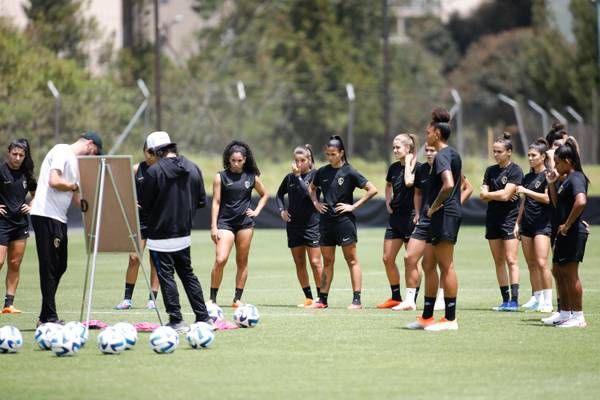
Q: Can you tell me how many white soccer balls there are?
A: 10